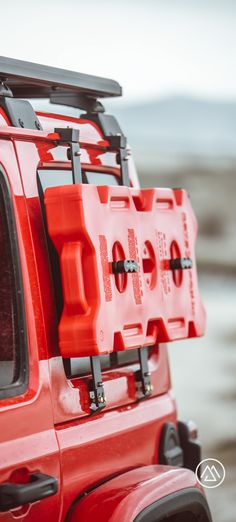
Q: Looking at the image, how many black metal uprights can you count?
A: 2